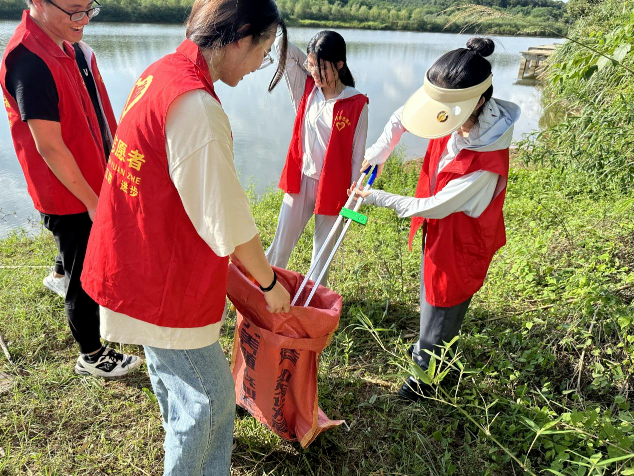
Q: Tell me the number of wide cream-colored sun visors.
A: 1